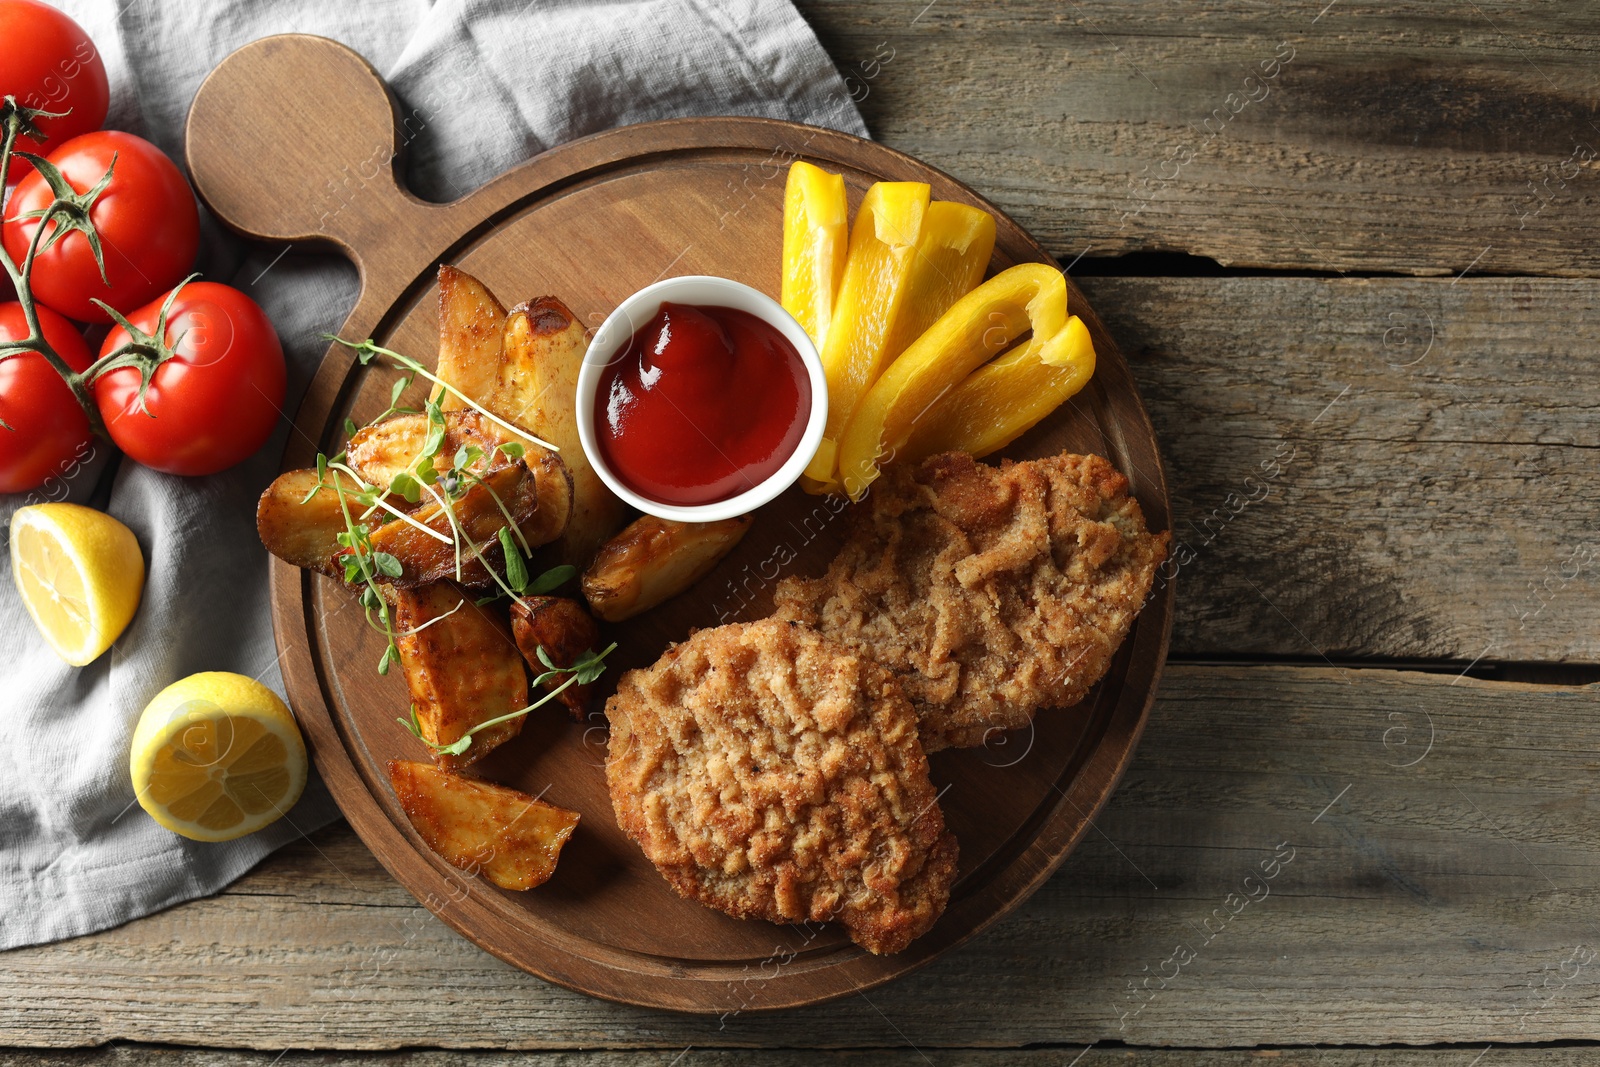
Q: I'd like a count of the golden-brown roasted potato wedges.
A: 9